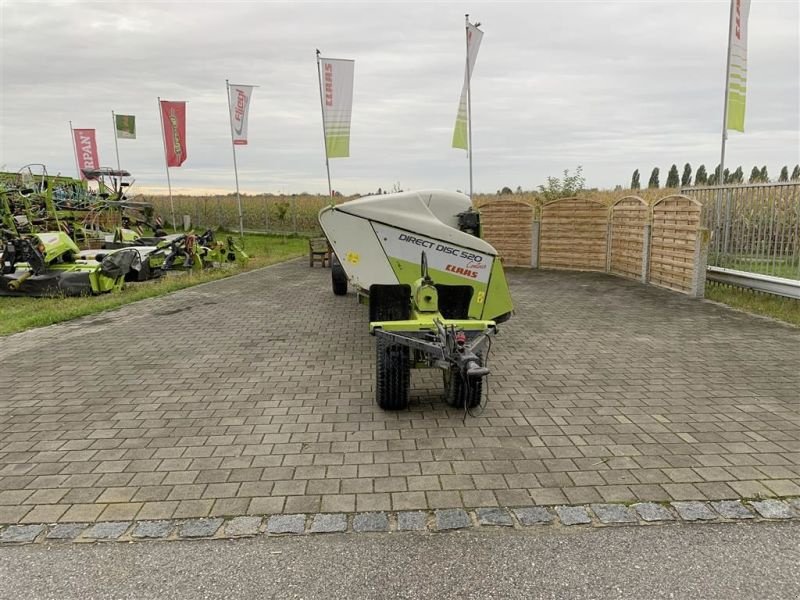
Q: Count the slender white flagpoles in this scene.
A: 7